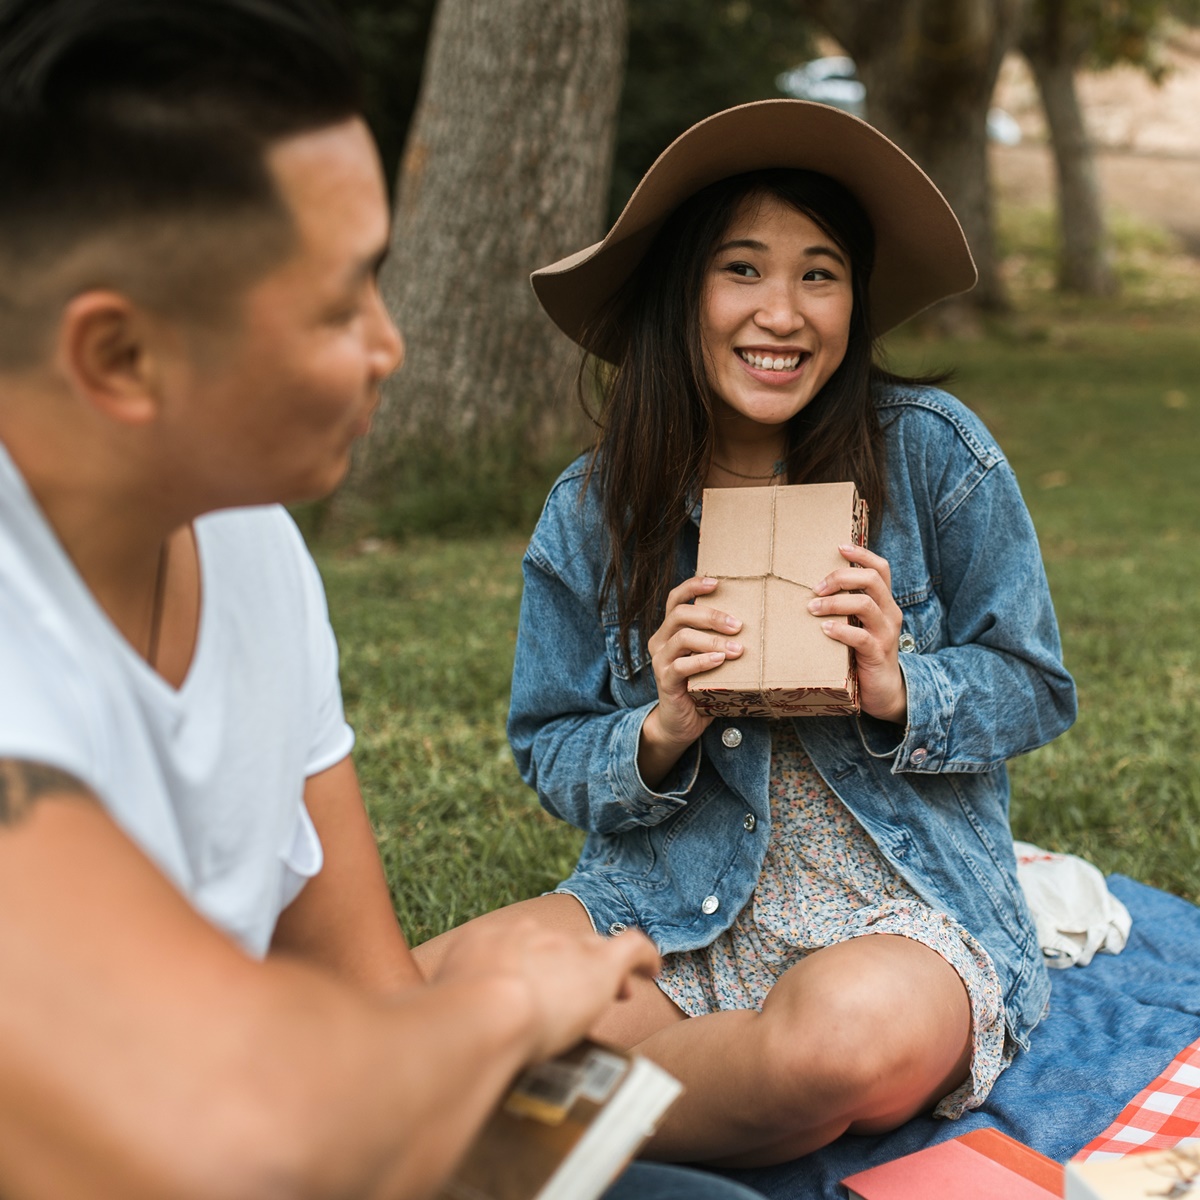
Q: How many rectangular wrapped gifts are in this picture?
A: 1